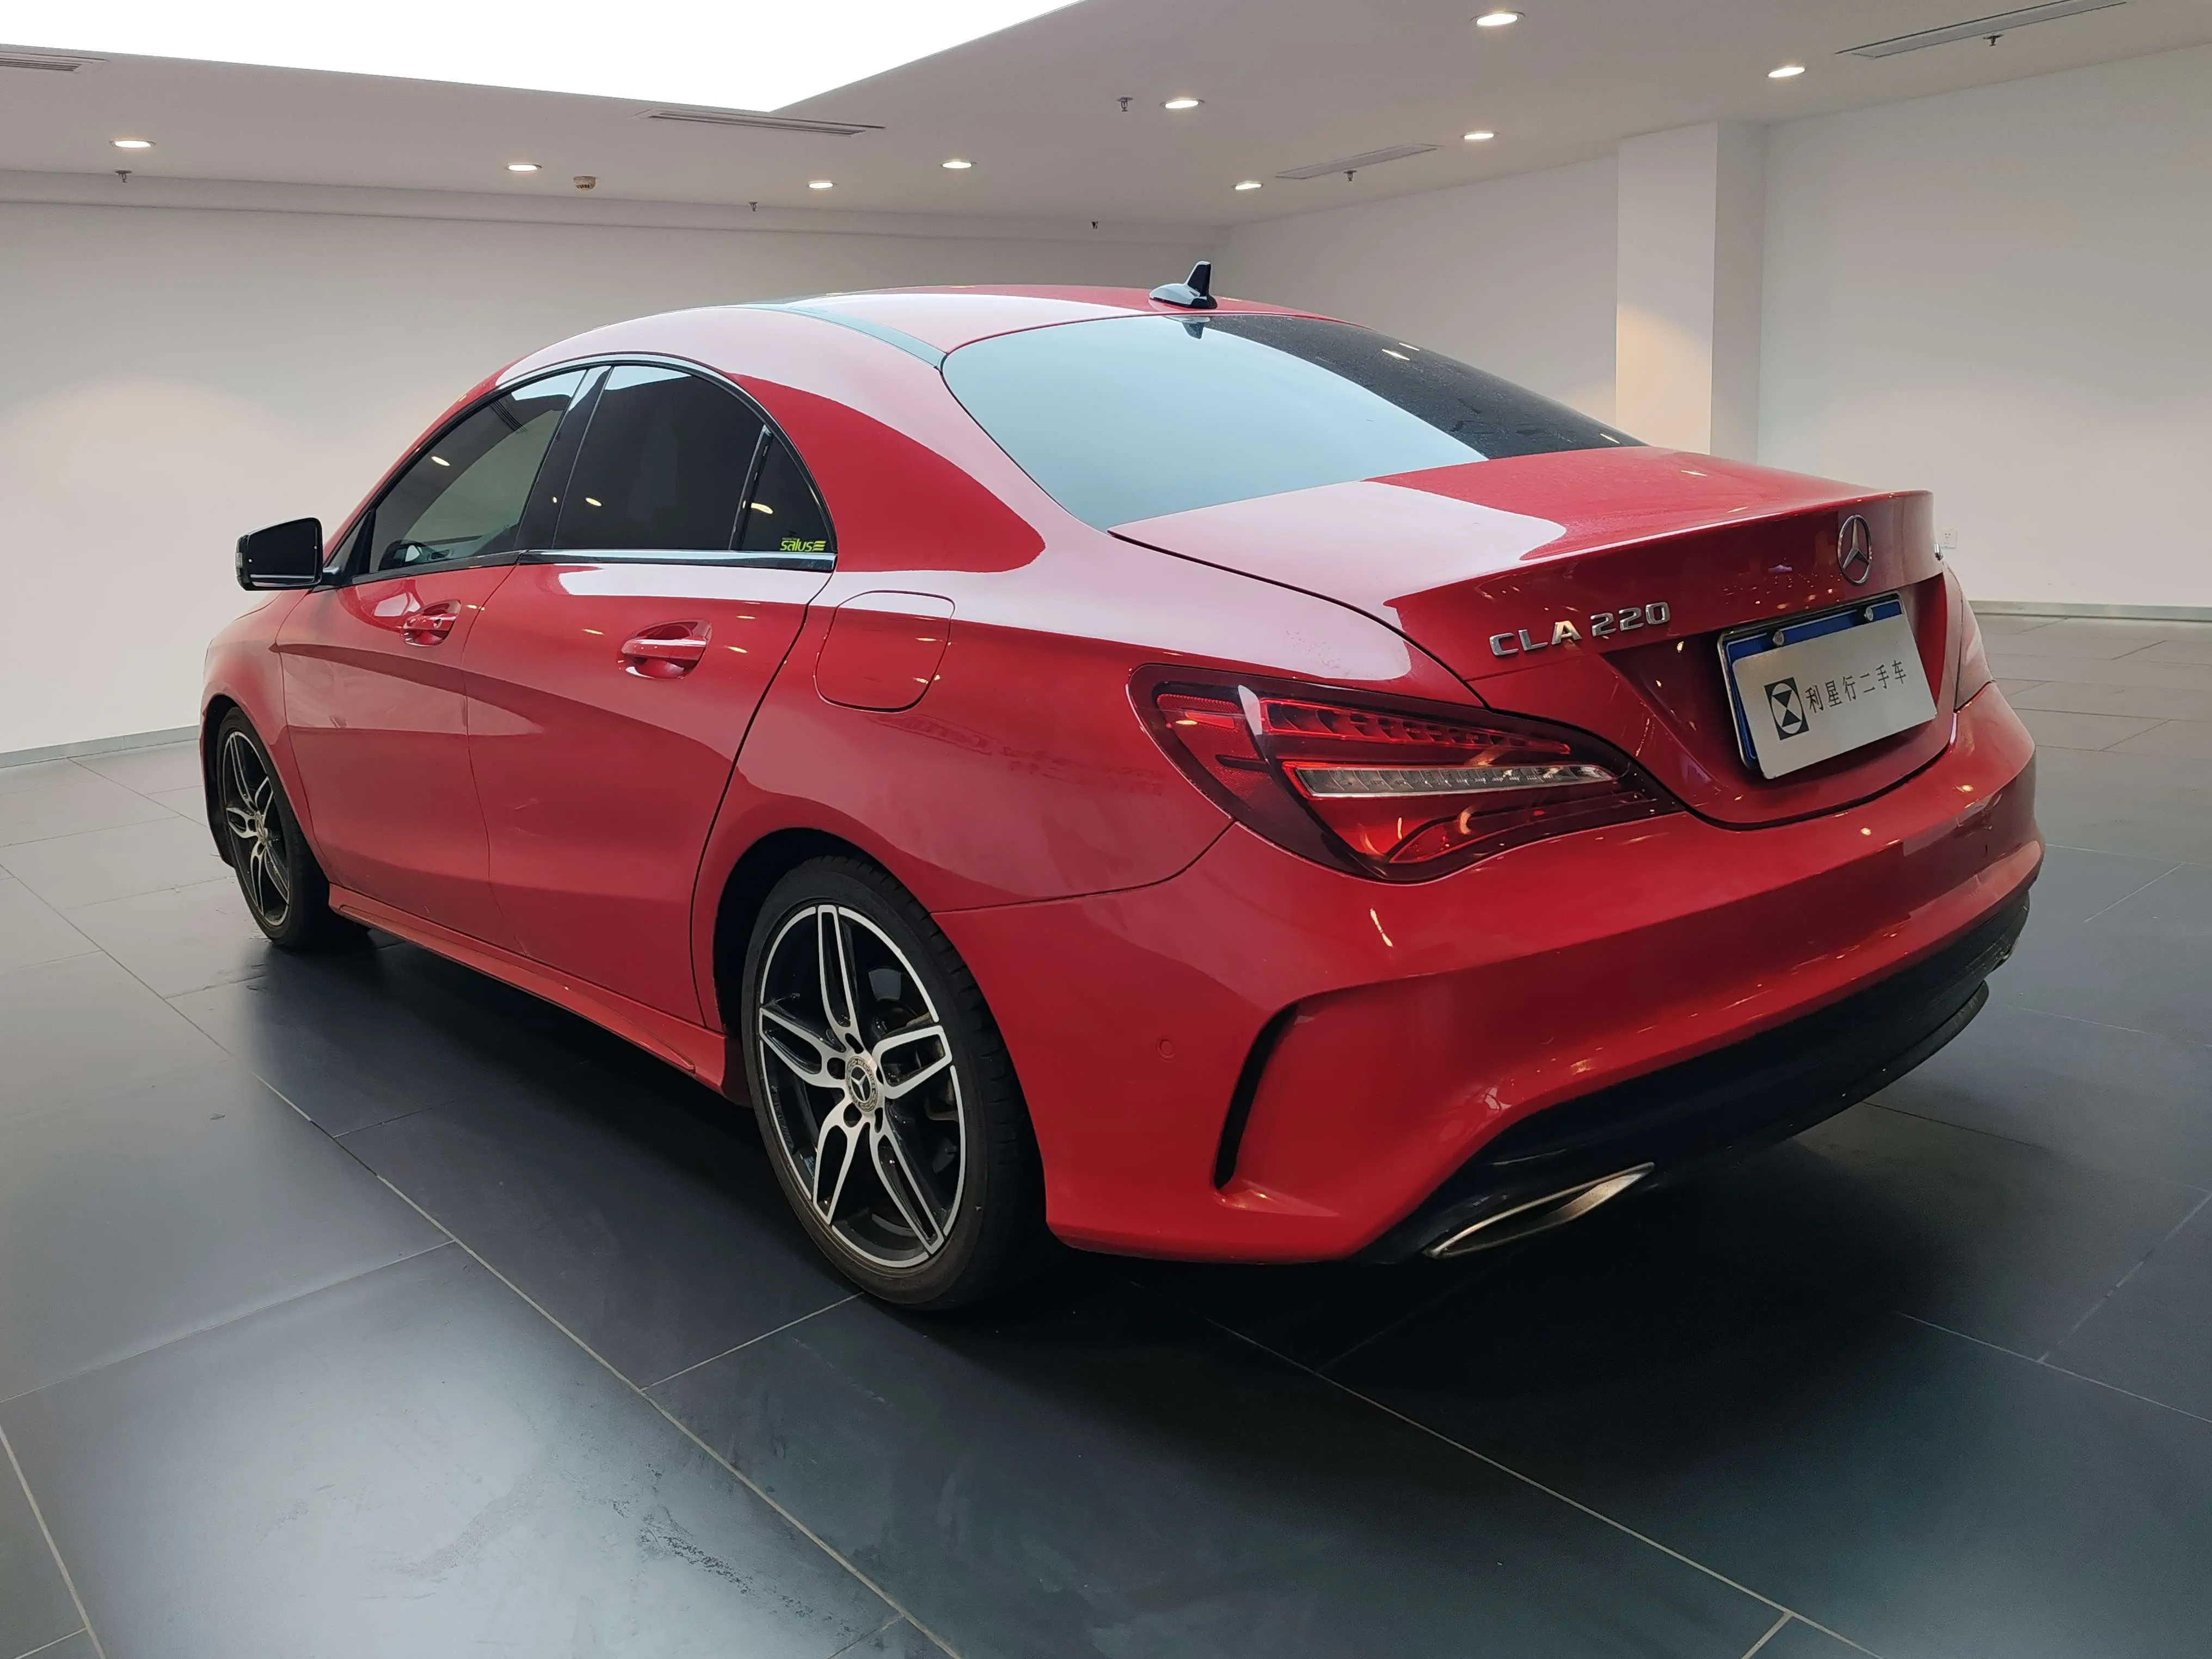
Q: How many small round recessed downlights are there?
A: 9